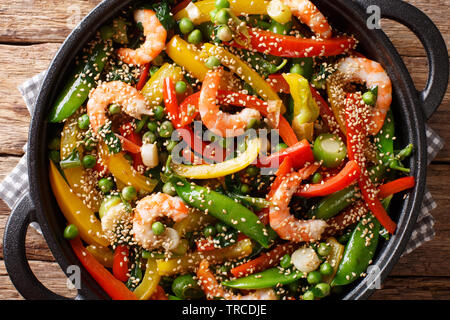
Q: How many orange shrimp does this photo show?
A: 8